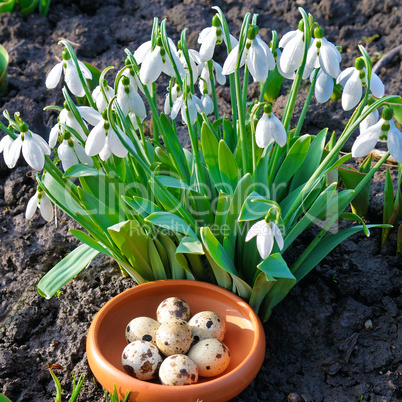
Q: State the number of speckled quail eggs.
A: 7